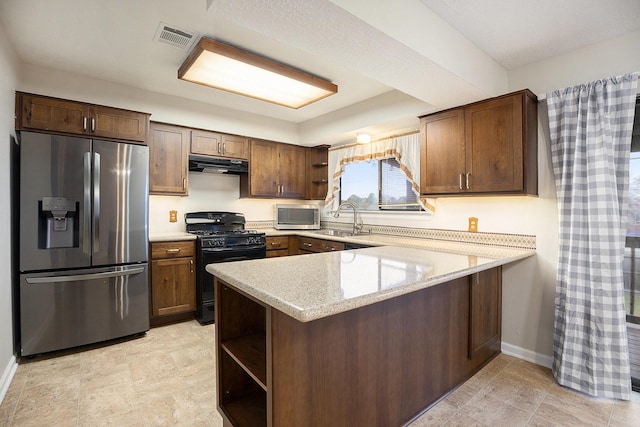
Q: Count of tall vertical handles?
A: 2